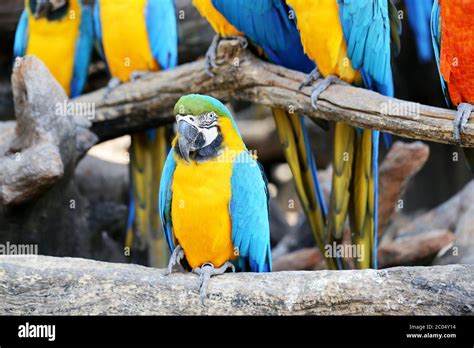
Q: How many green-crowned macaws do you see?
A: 1